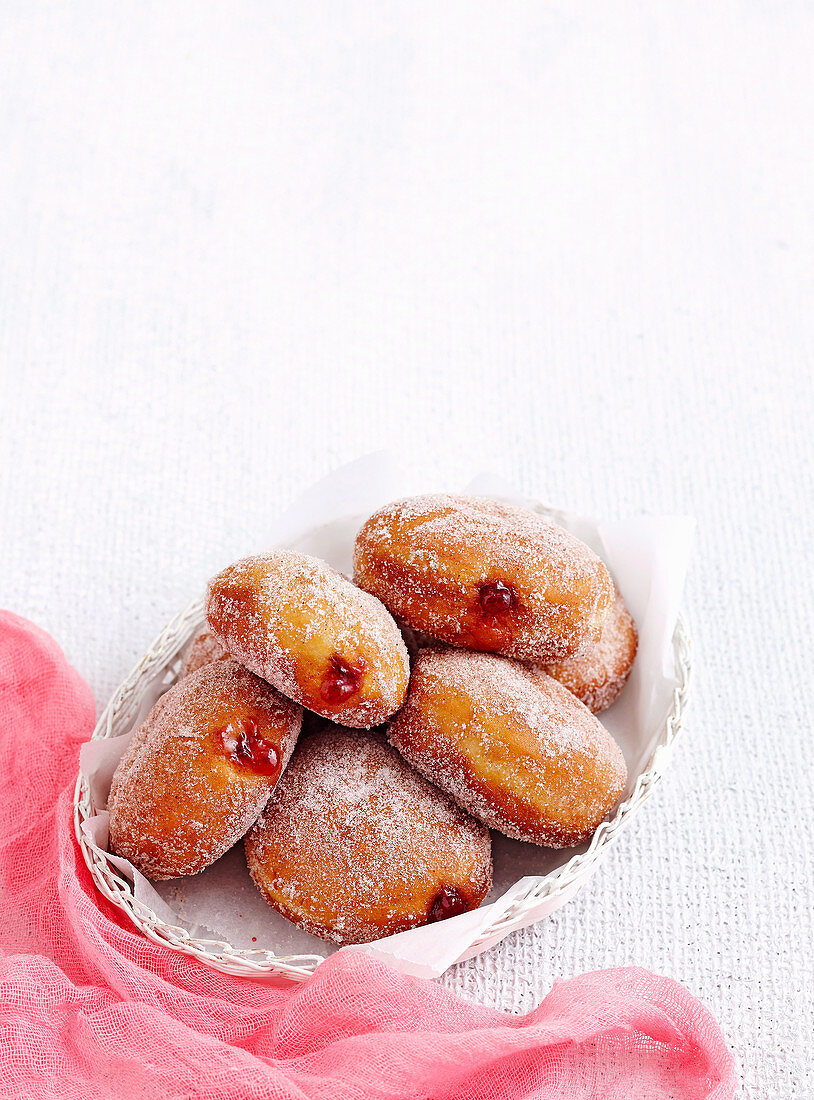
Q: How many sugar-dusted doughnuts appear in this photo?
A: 7